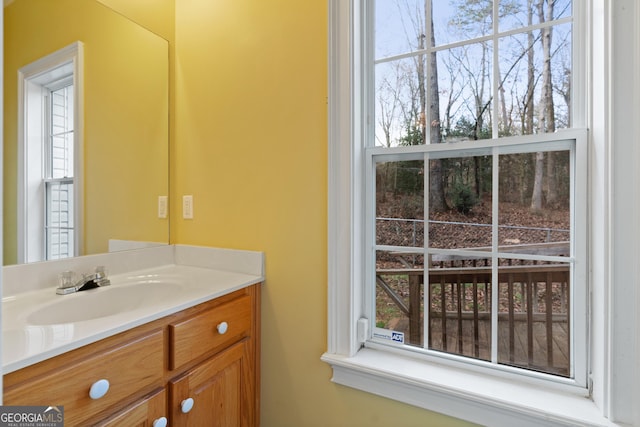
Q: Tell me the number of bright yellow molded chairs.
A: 0